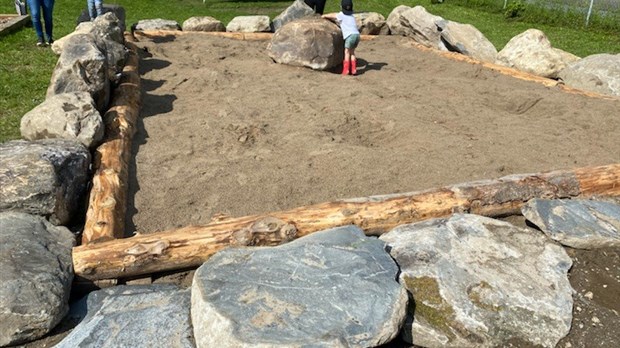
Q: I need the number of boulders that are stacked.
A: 0